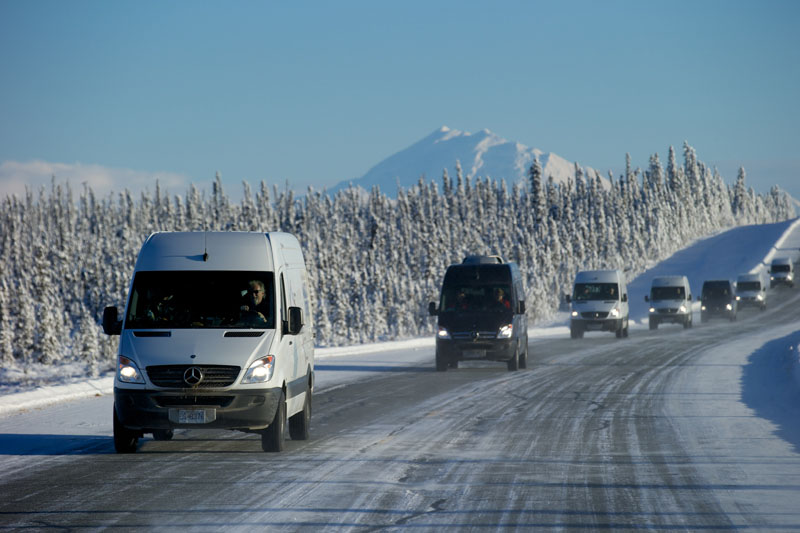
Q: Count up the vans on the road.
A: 7